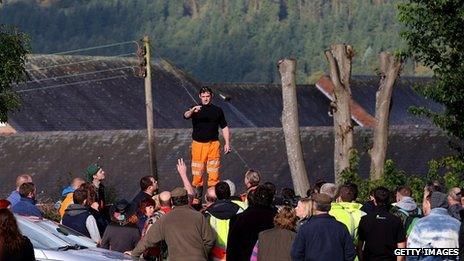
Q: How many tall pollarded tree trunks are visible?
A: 3